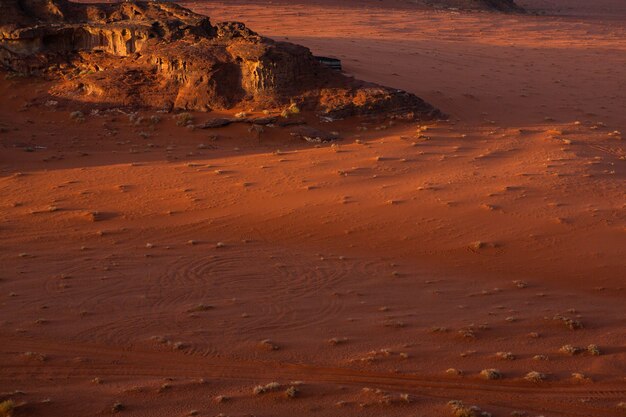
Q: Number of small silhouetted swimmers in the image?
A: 0